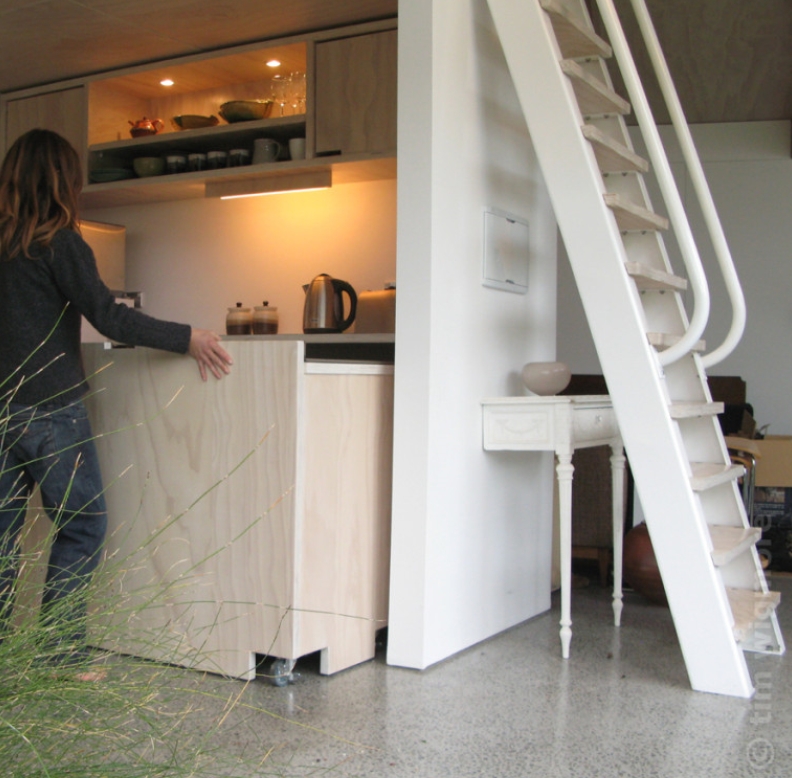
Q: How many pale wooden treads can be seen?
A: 10